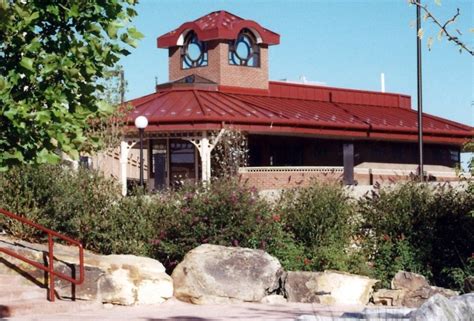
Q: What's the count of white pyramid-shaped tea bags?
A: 0